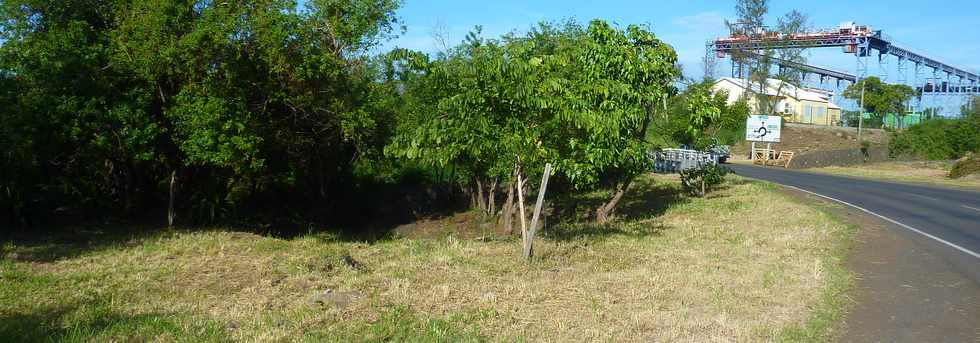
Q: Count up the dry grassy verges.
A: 2